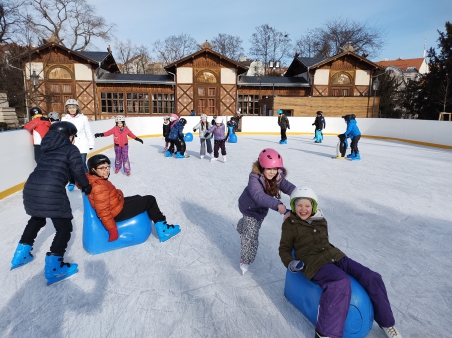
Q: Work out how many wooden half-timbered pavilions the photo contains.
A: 3